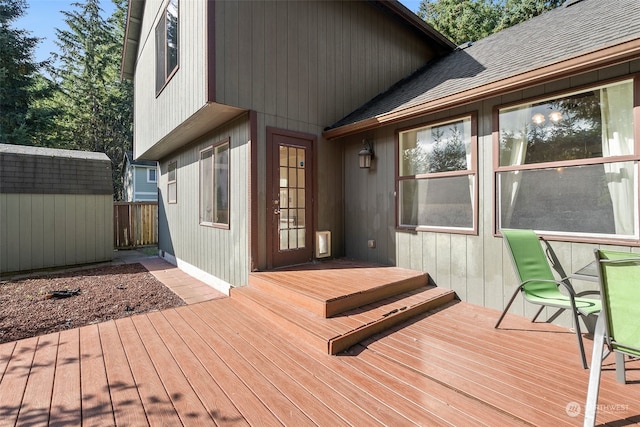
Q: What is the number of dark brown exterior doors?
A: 1